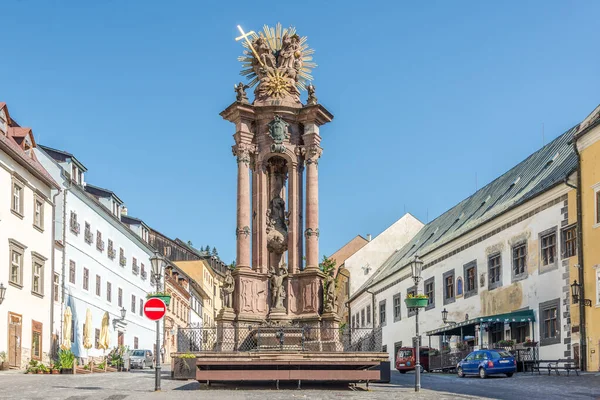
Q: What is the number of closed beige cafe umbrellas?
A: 3